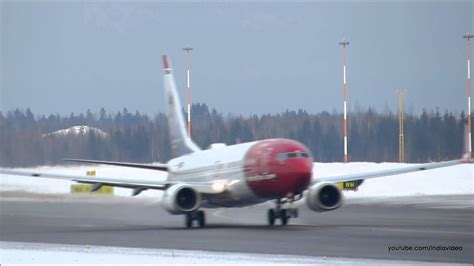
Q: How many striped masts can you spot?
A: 3